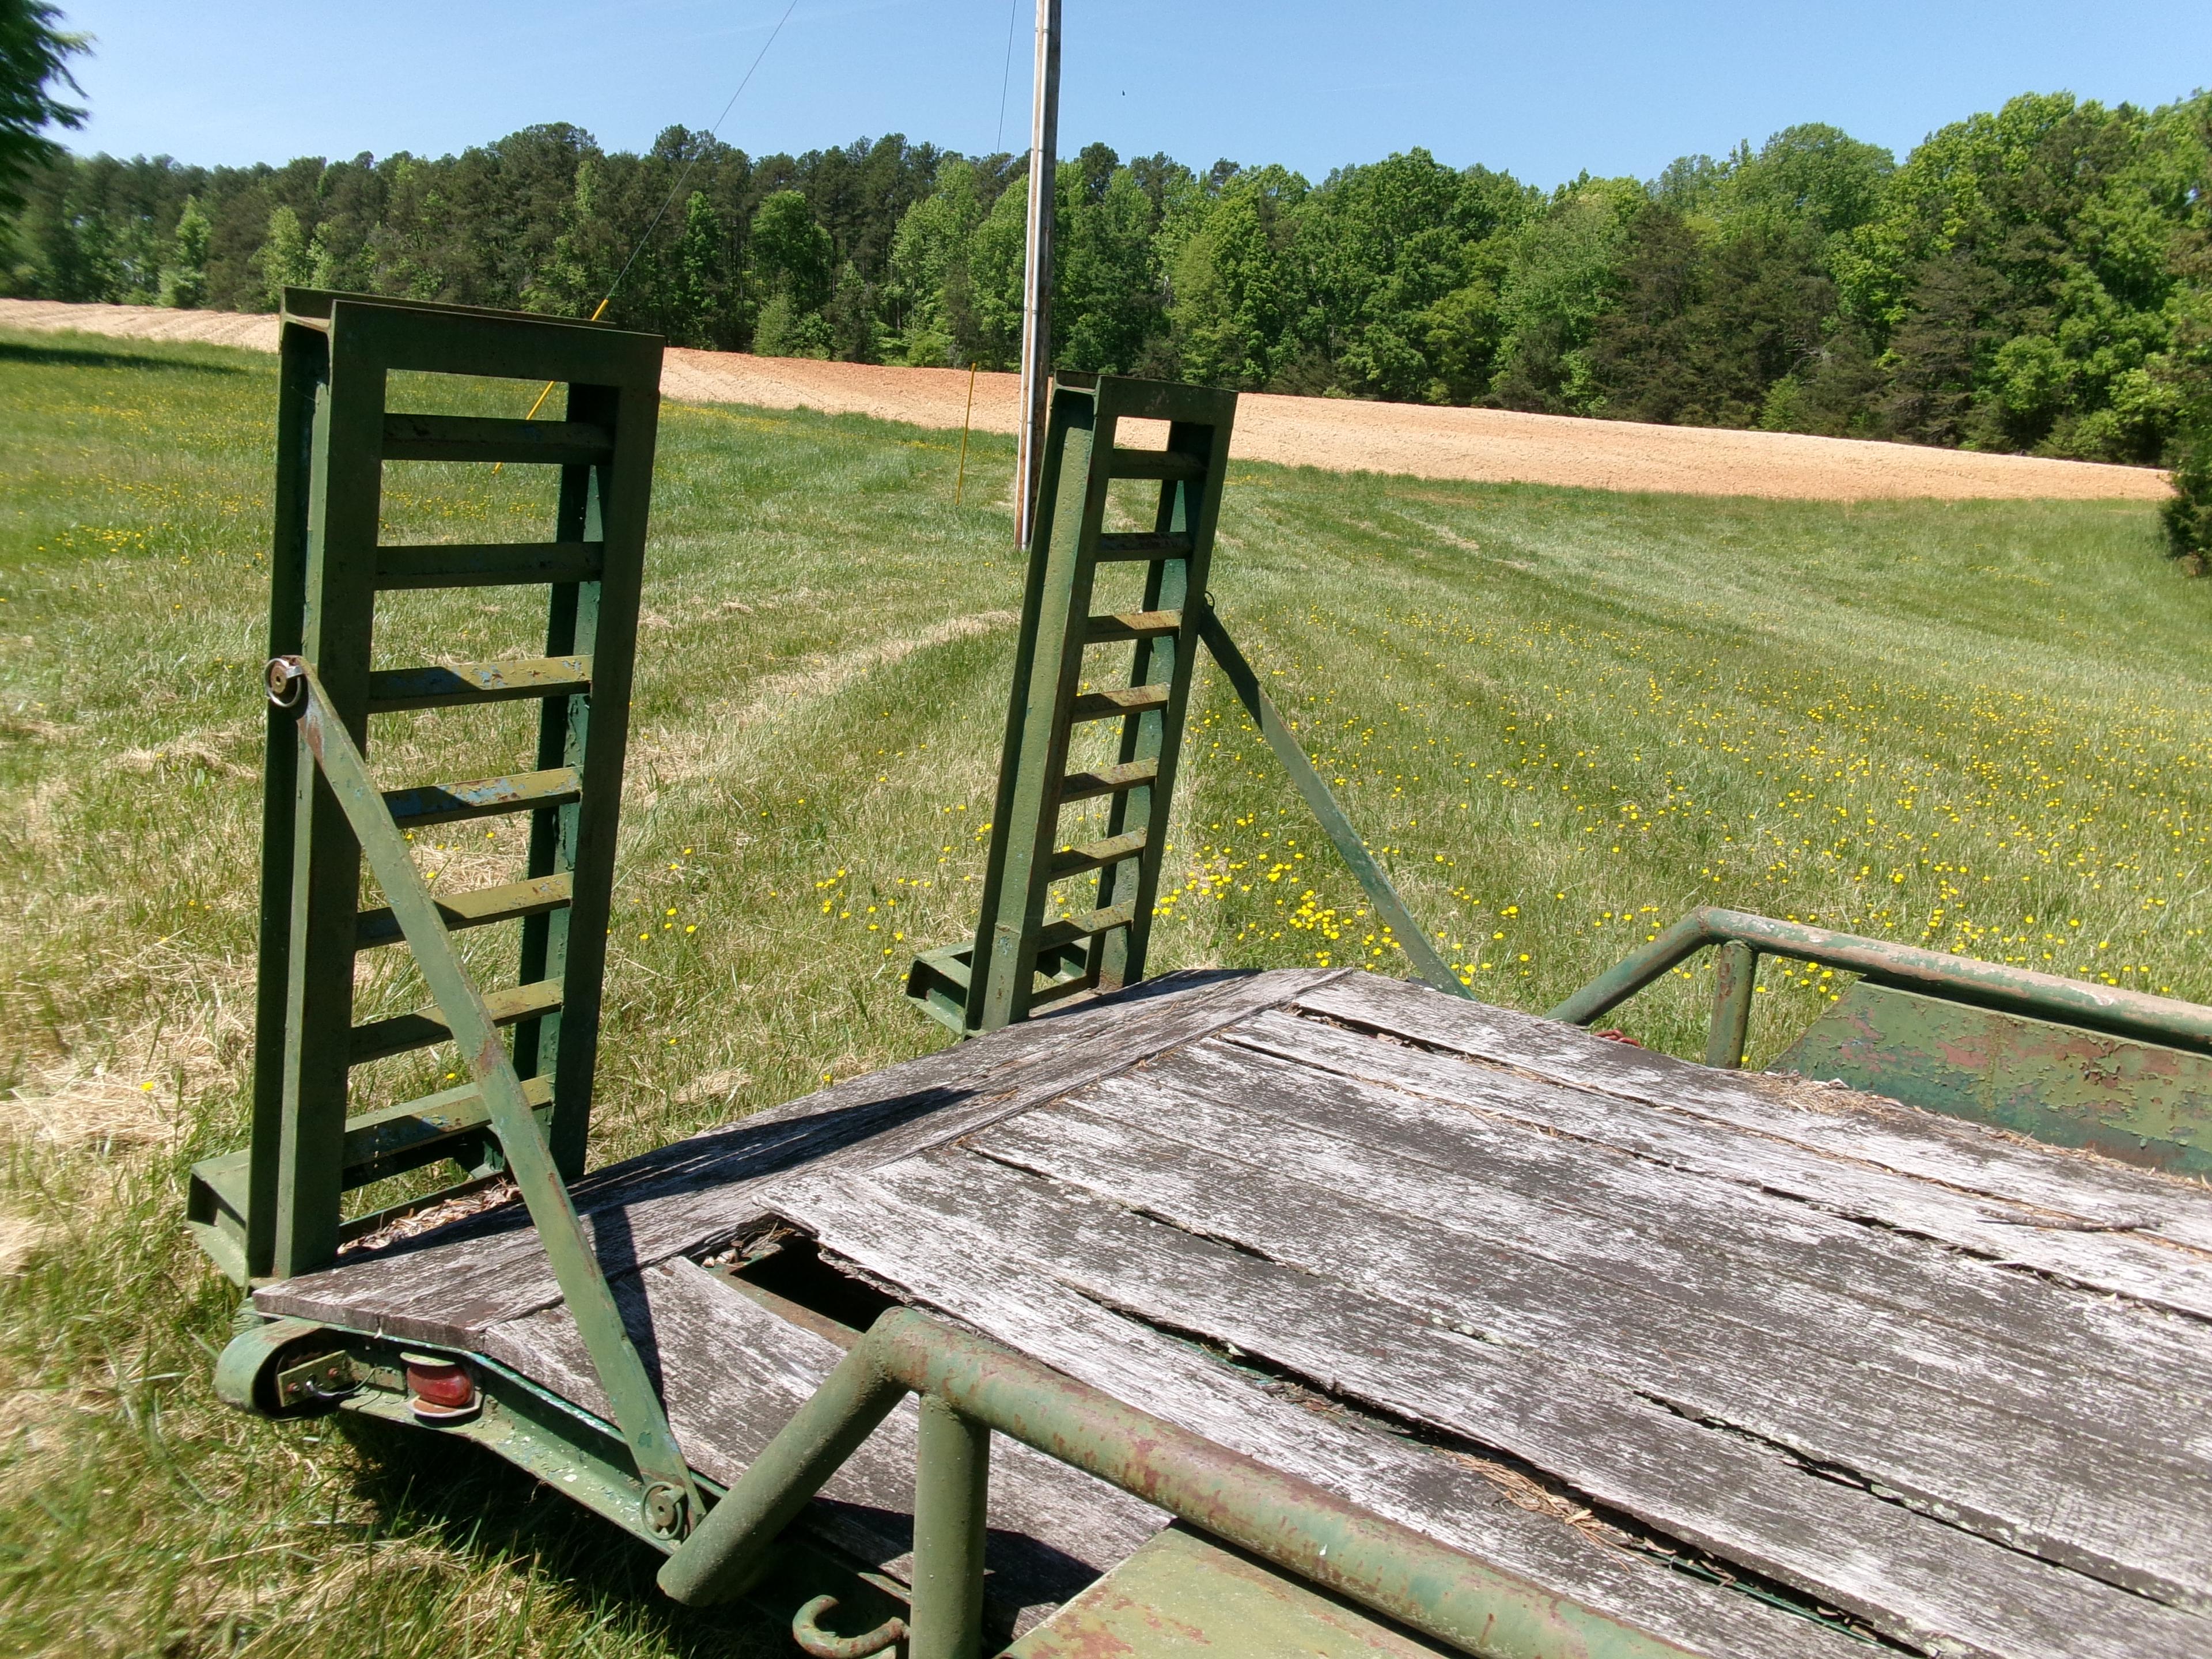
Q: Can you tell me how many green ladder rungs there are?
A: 14